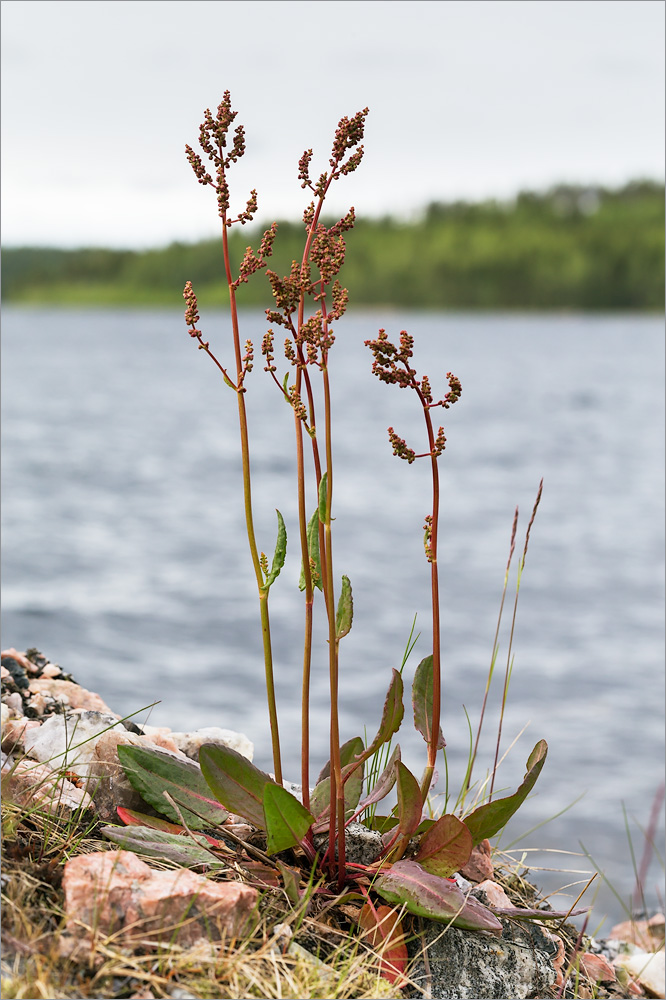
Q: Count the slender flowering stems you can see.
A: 5